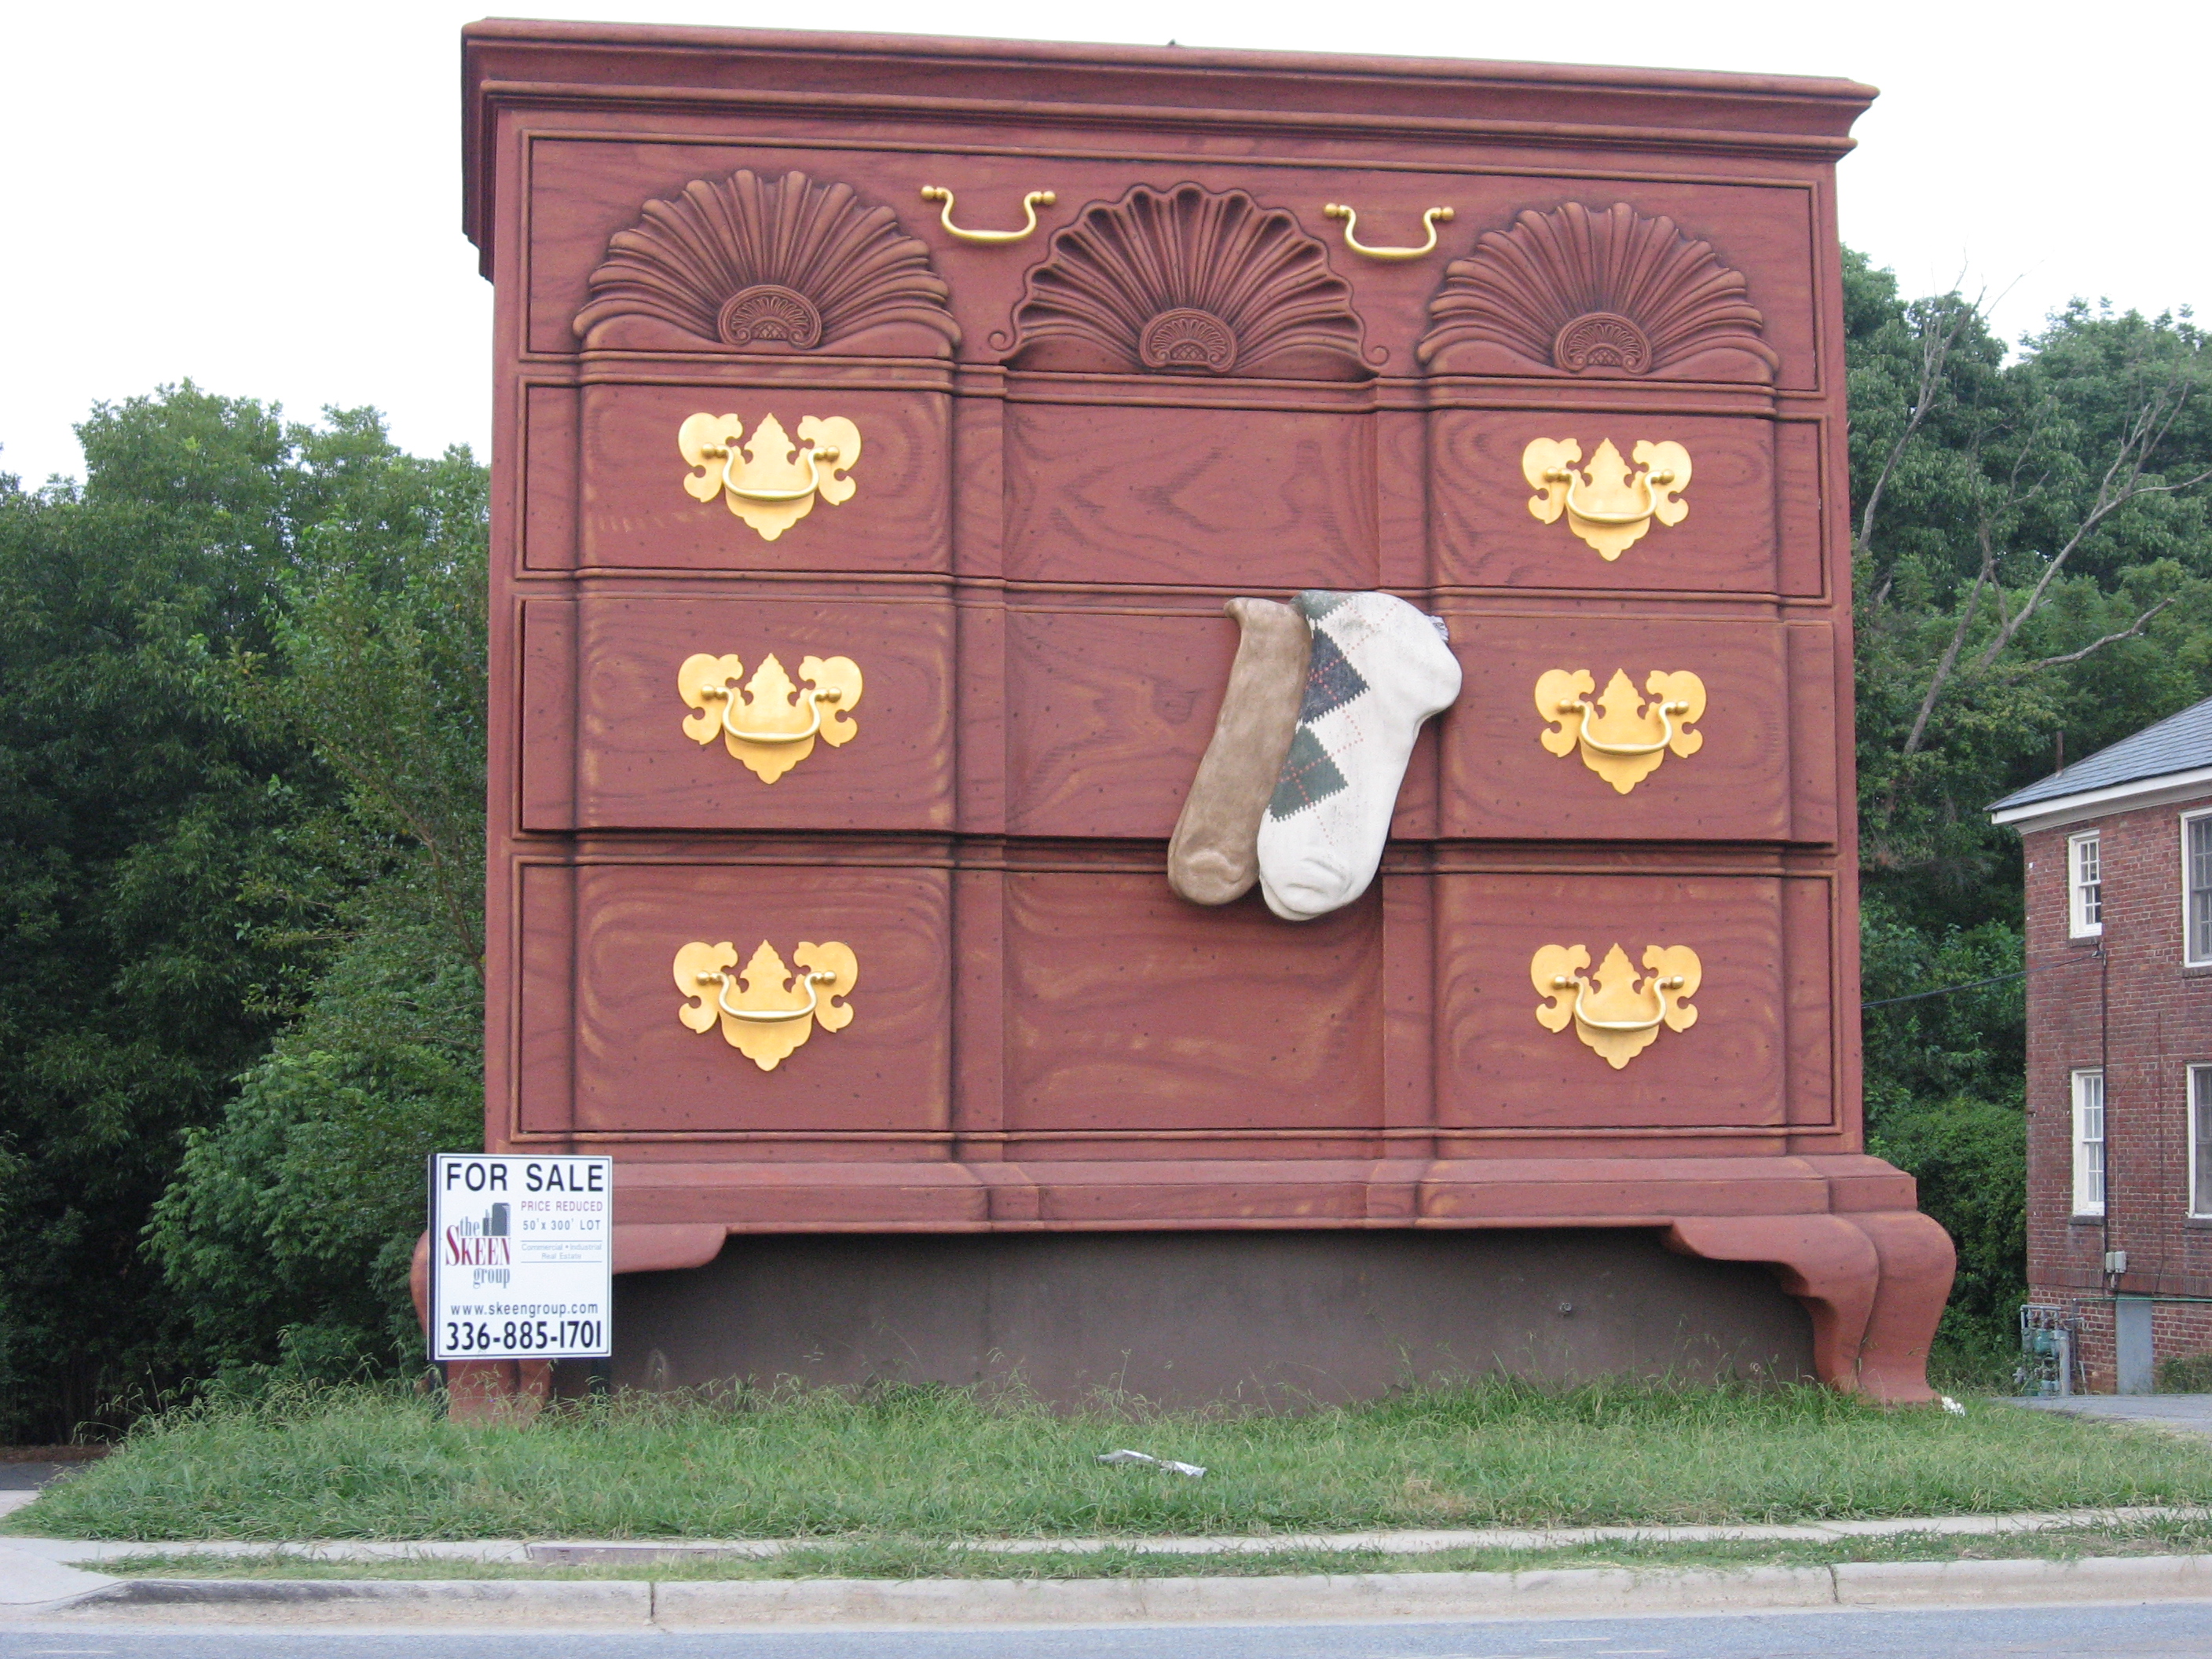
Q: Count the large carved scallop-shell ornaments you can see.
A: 3